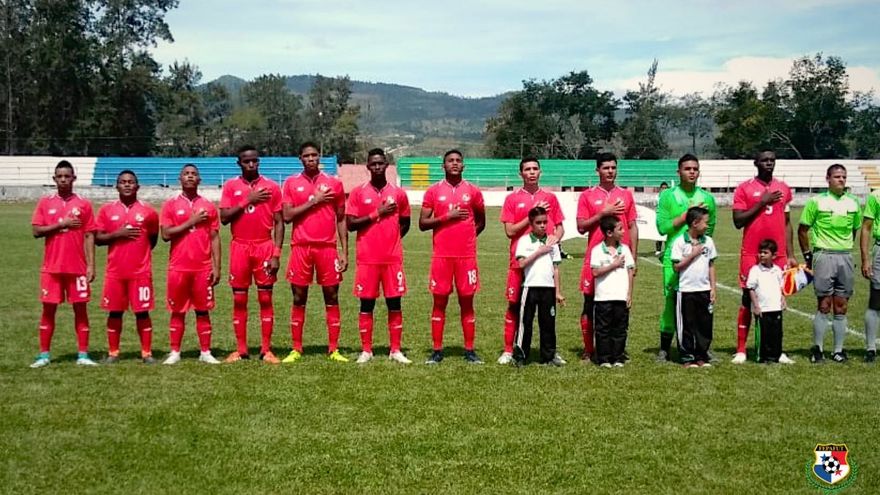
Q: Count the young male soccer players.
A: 11